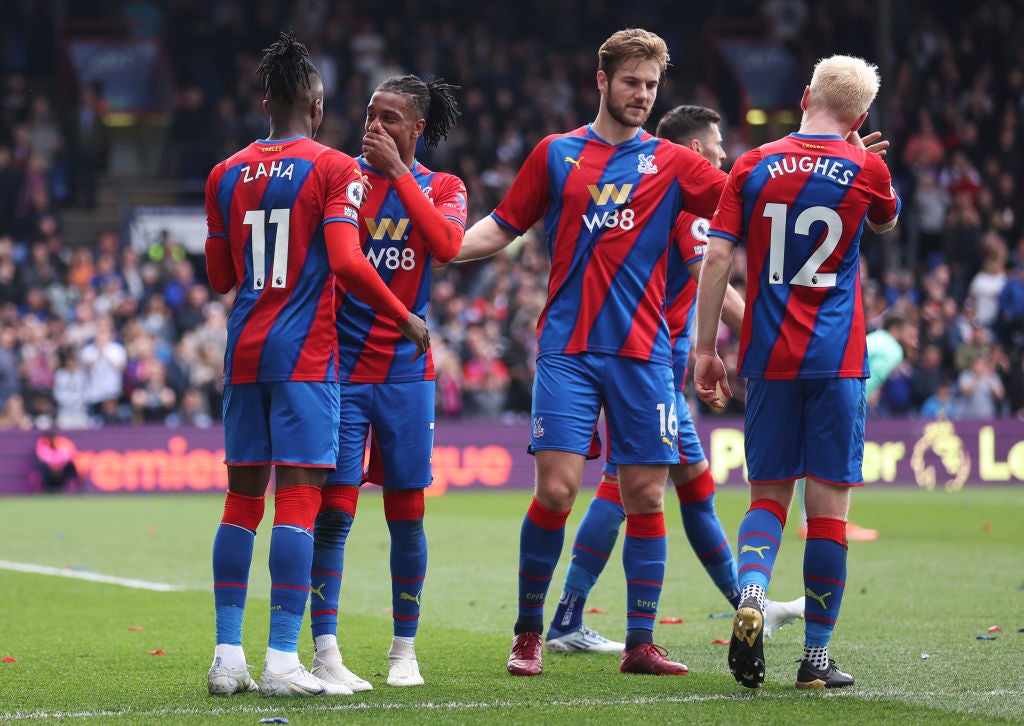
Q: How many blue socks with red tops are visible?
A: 10